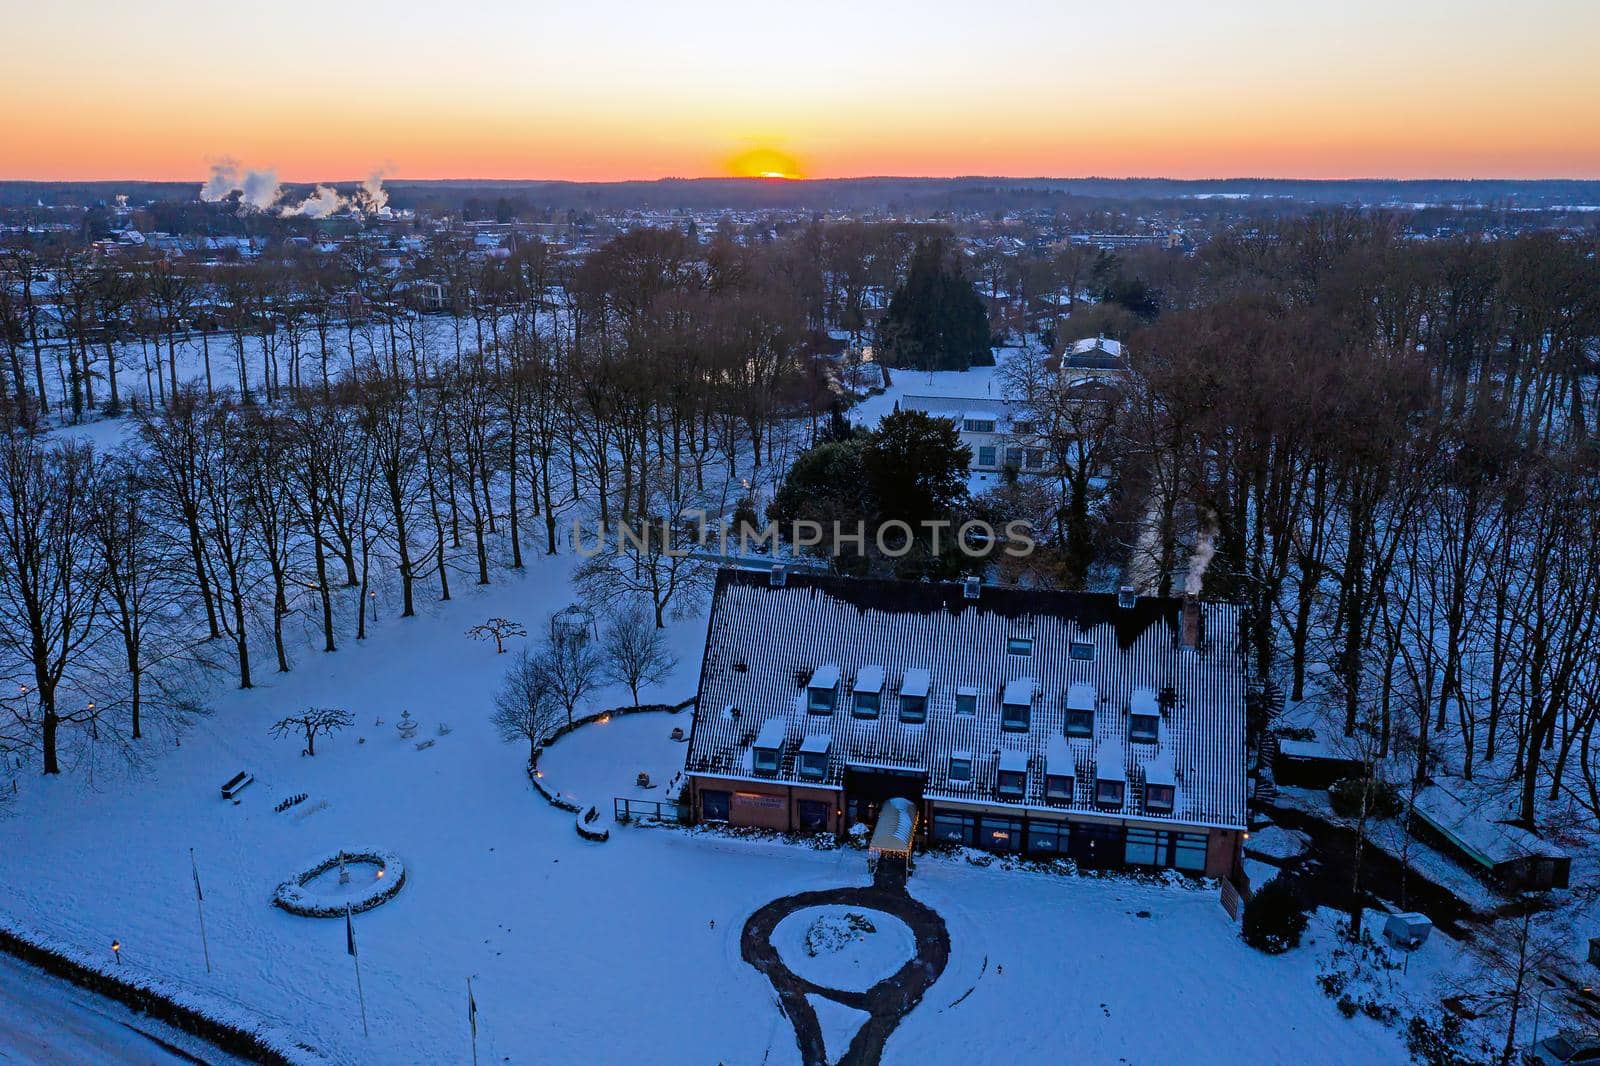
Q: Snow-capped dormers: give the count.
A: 12